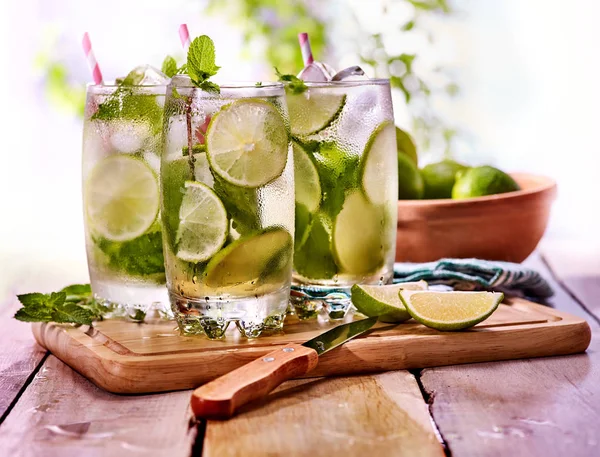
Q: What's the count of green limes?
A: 4